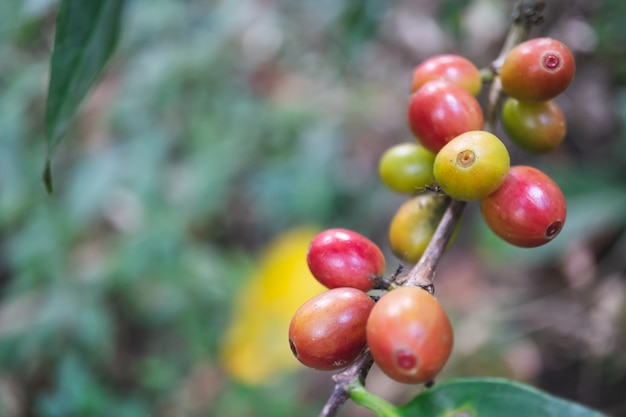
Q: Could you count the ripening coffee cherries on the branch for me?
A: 11